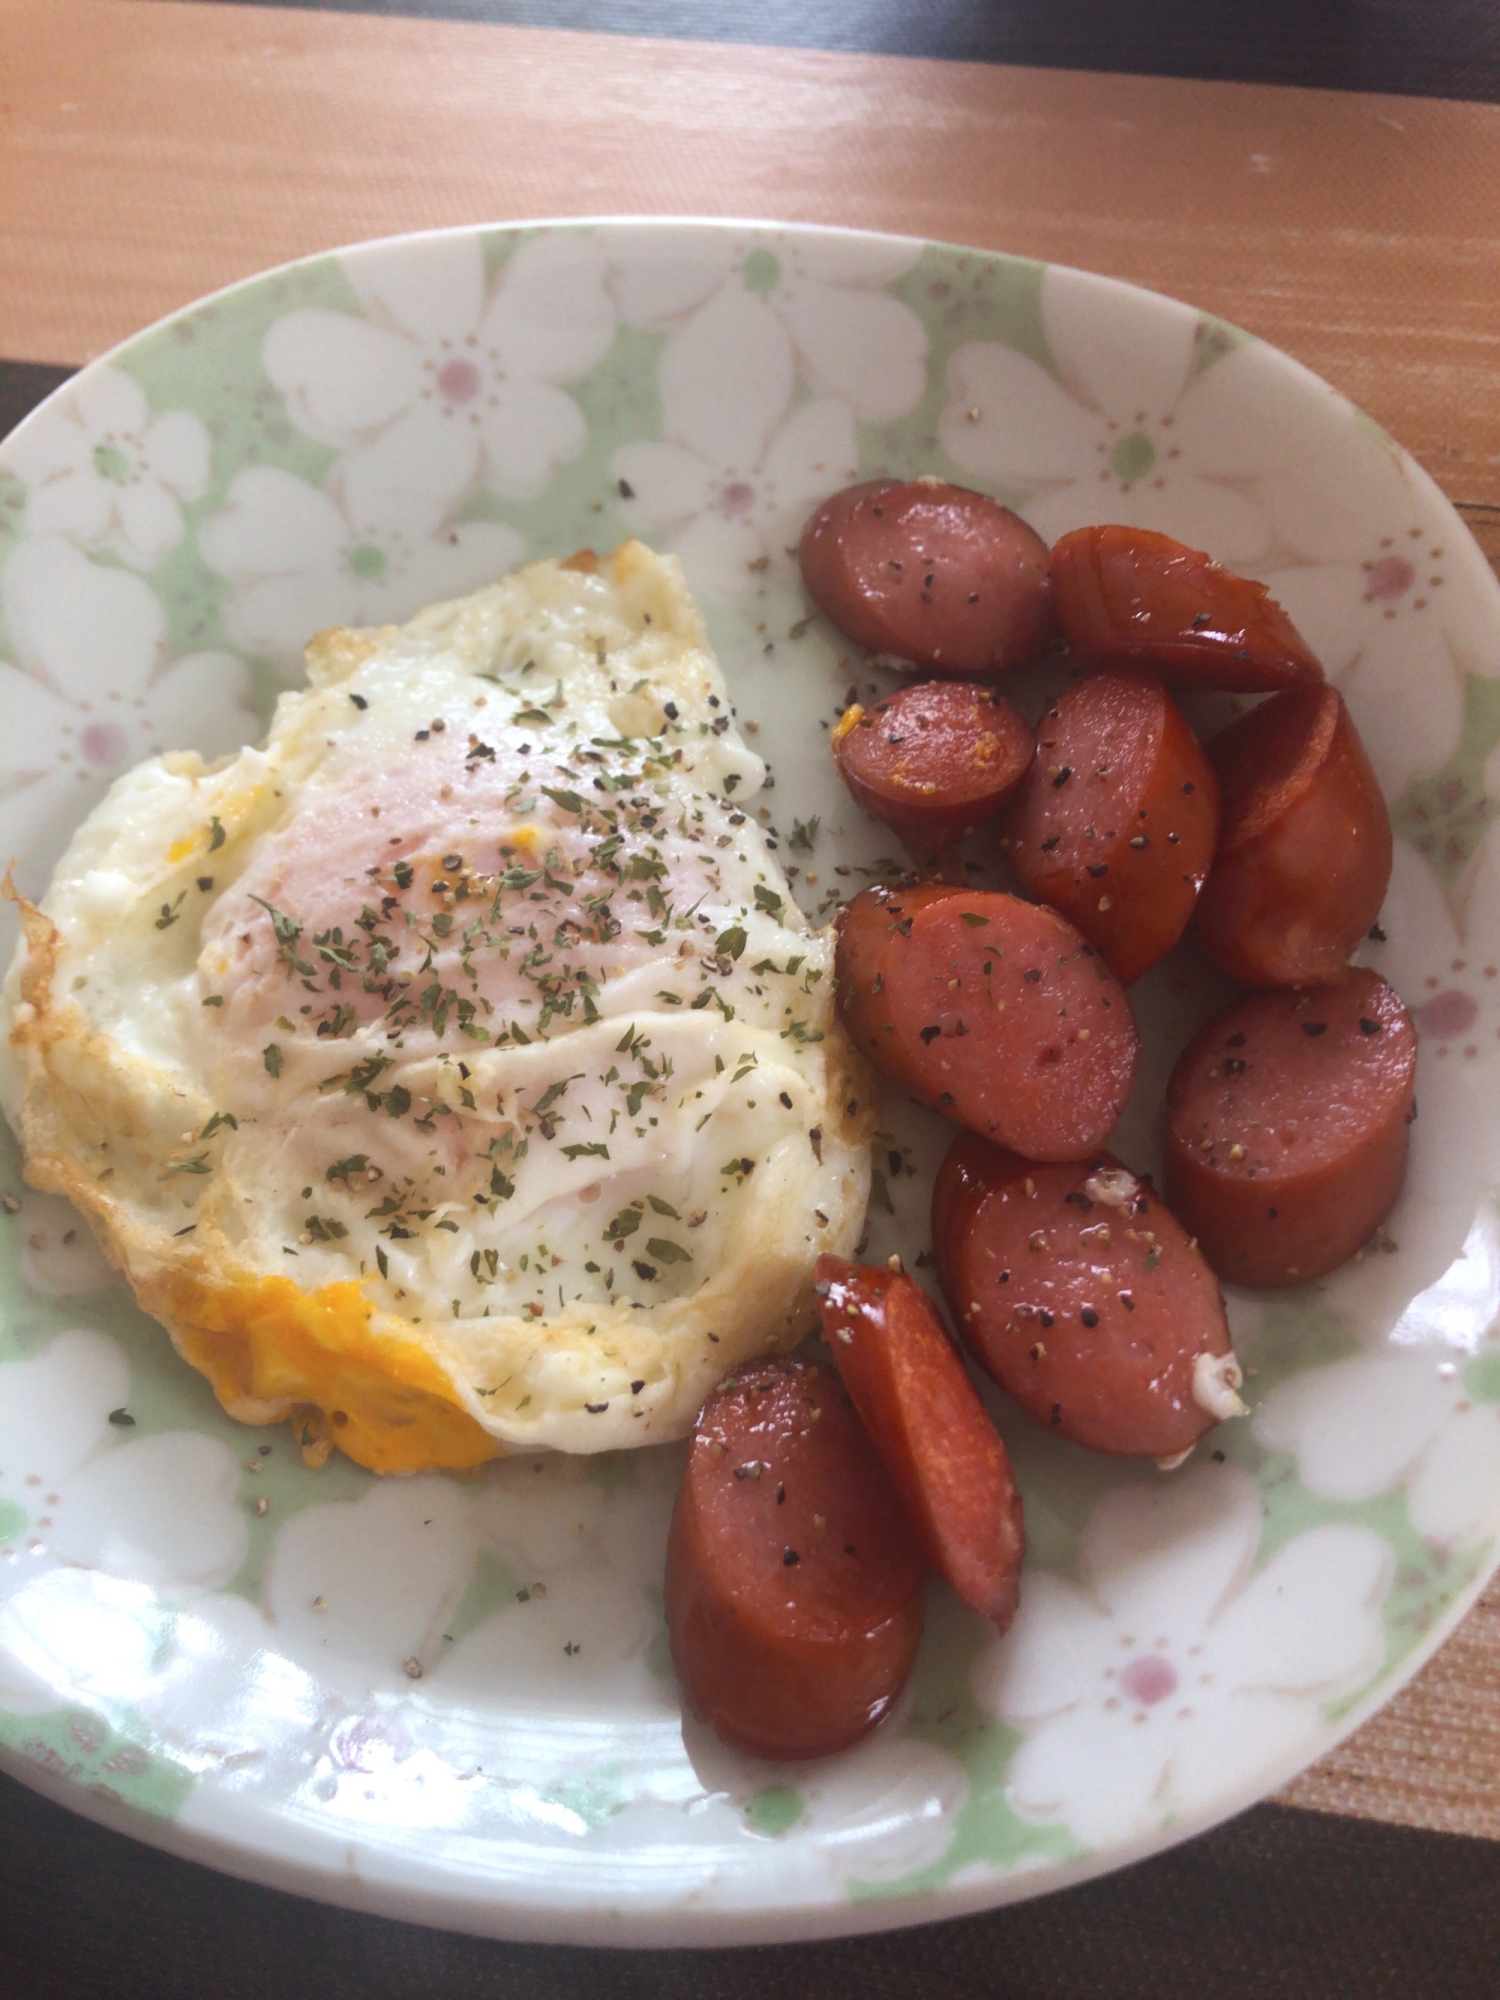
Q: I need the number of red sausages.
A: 10